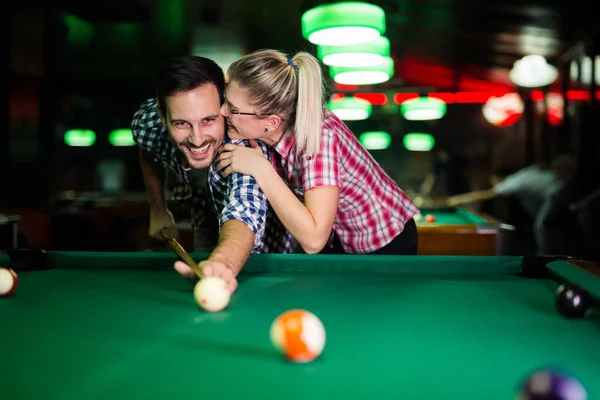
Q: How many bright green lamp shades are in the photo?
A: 9